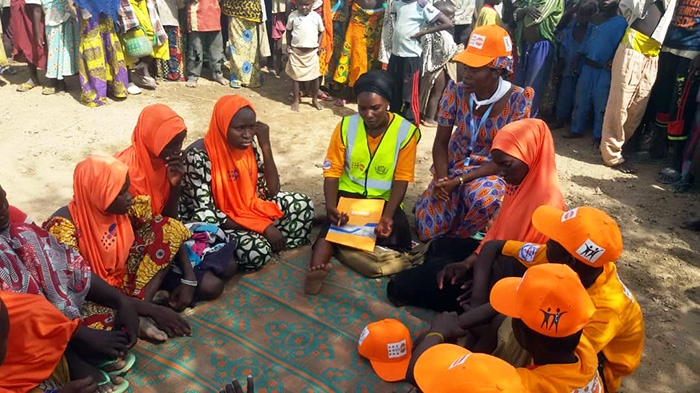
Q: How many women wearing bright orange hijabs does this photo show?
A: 5